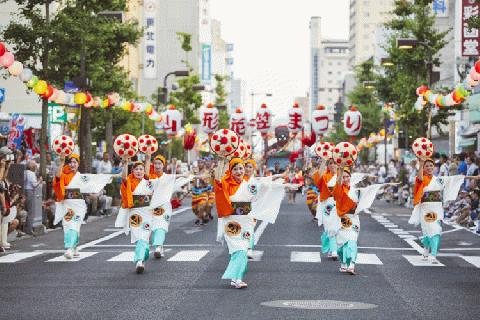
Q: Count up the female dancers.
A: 8